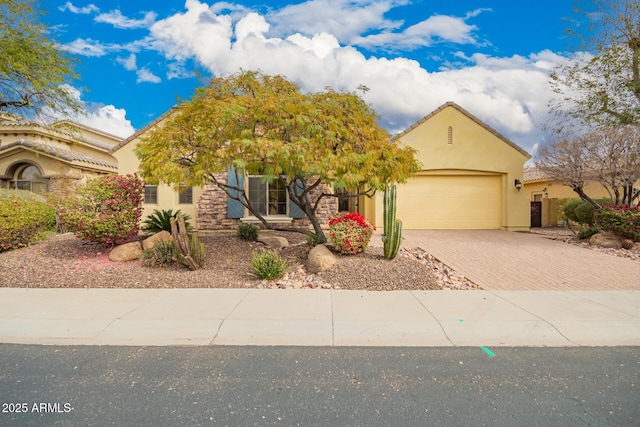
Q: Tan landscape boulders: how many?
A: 5